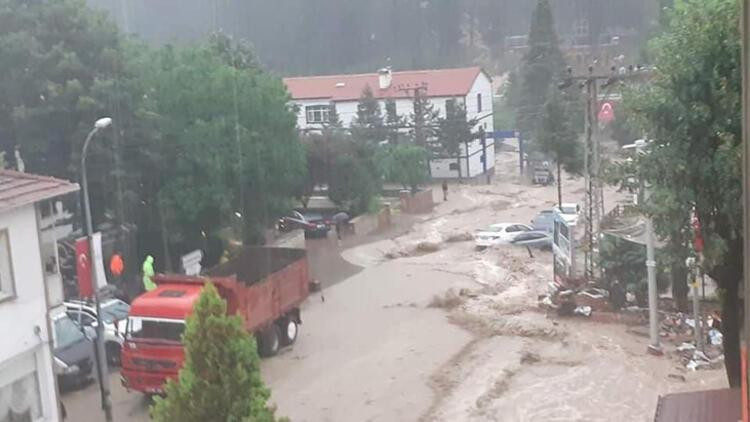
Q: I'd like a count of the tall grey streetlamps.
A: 1